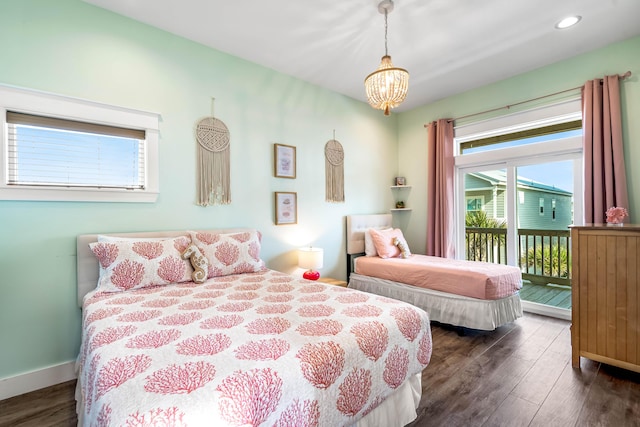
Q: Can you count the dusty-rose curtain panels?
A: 2